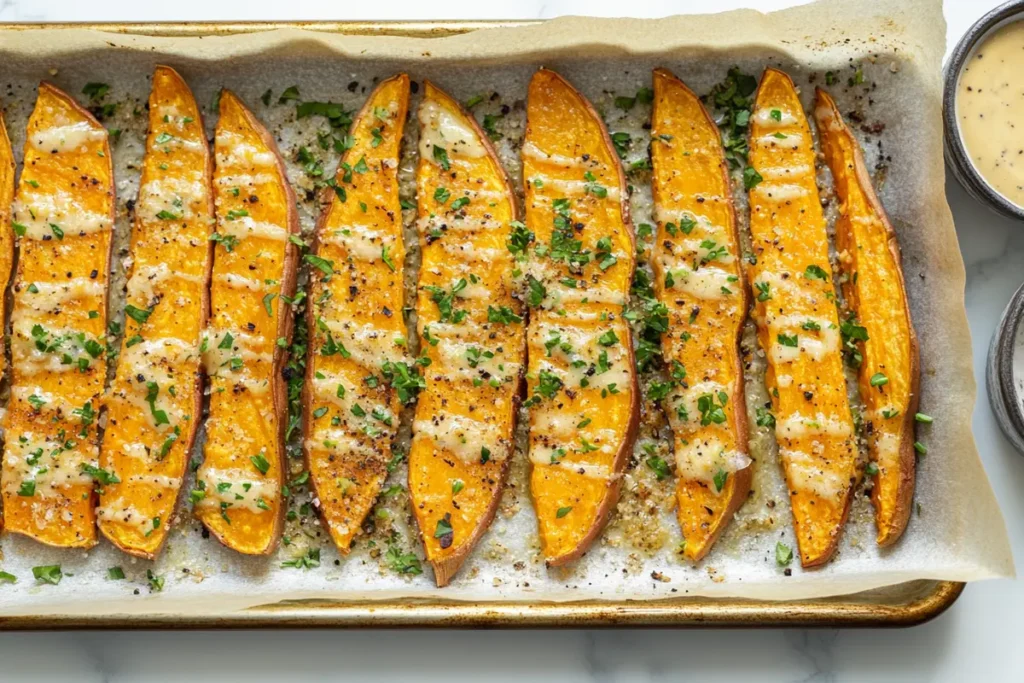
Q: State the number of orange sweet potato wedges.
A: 10